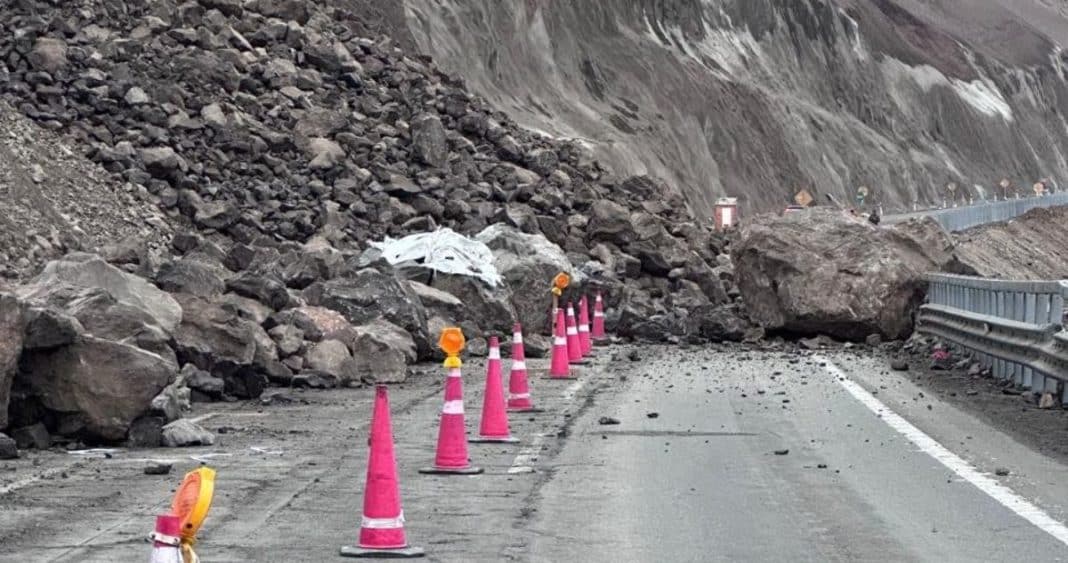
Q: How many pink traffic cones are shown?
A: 9